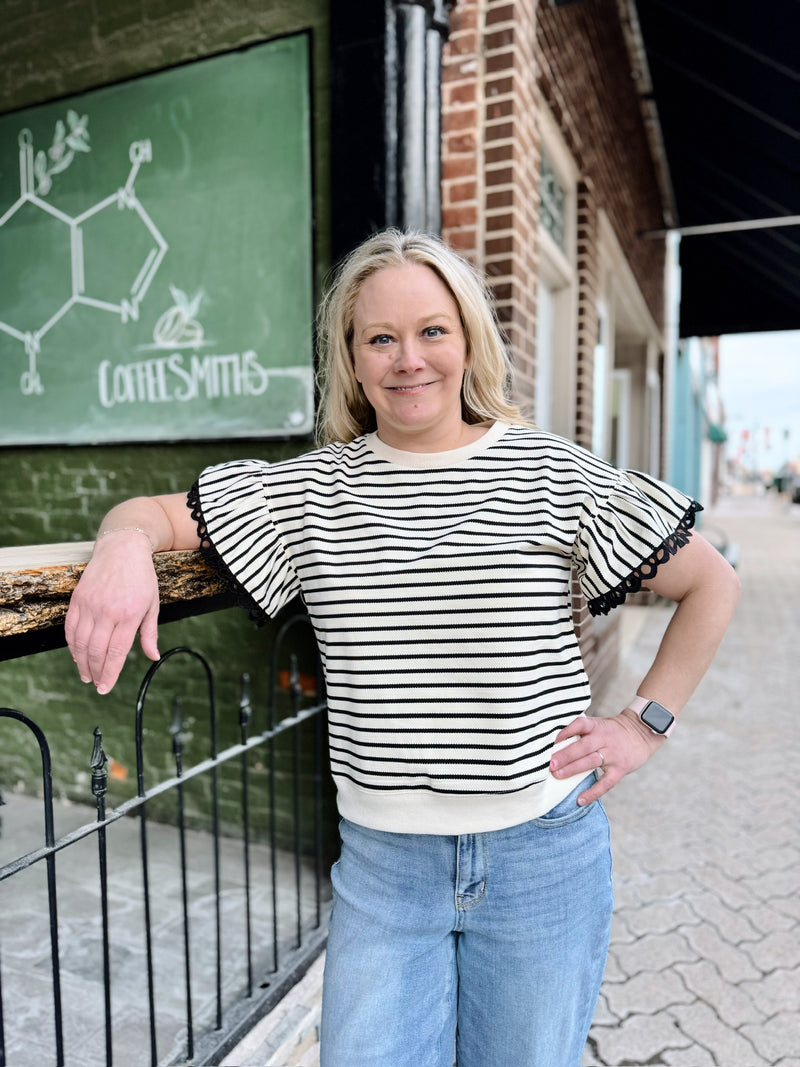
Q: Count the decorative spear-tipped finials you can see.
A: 4